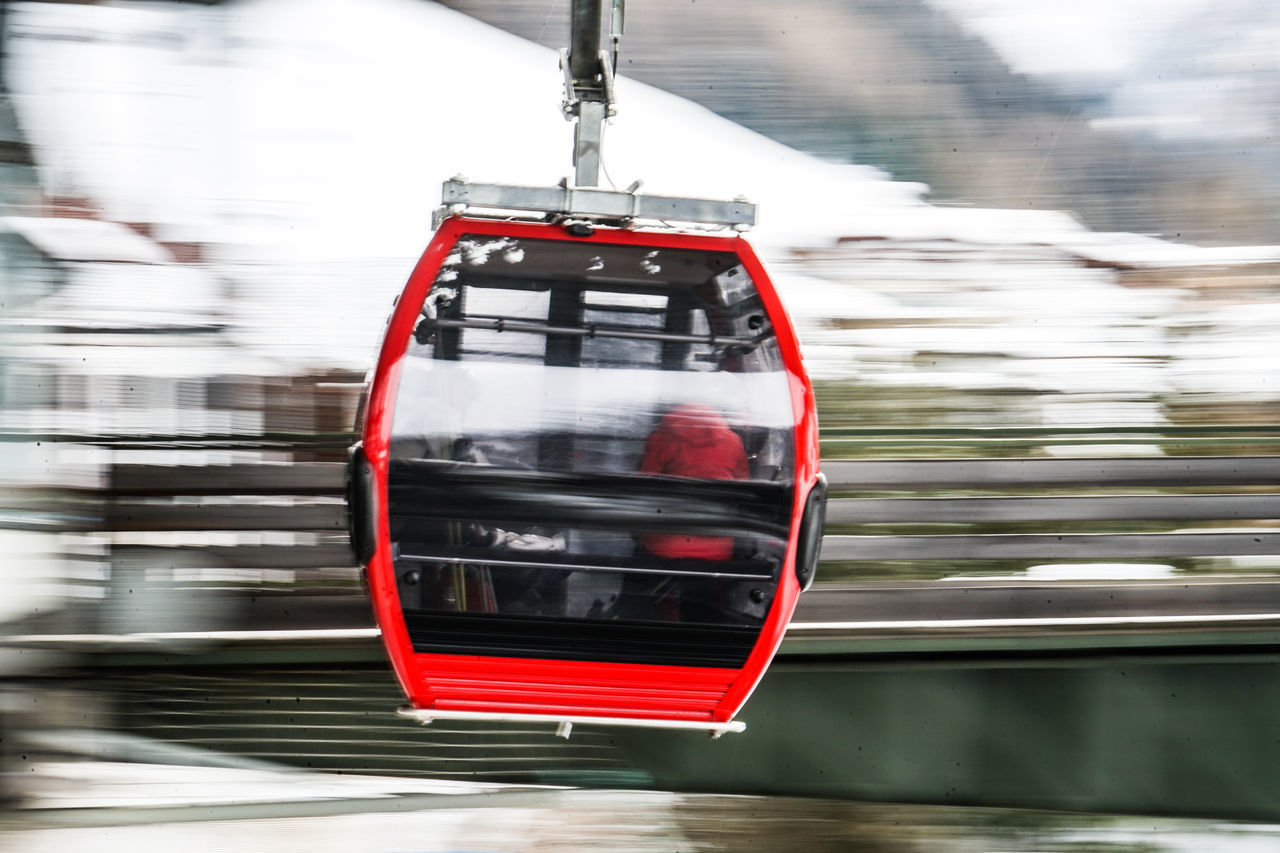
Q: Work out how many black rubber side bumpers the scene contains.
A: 2